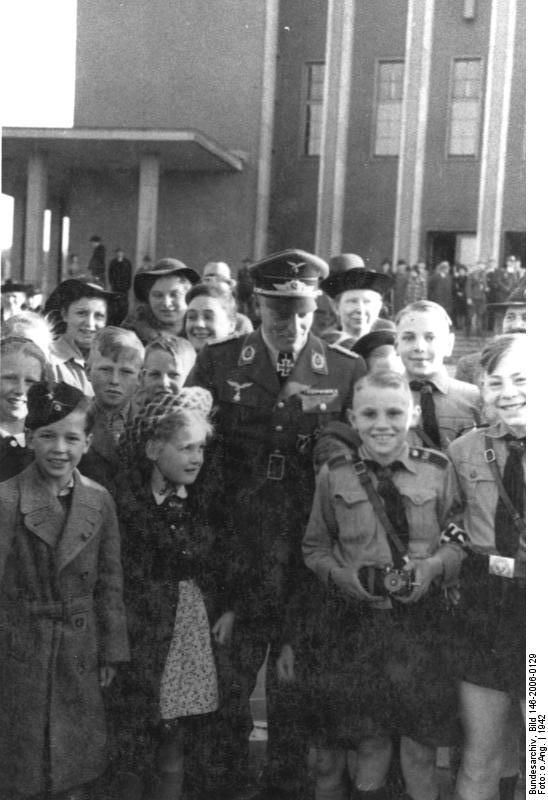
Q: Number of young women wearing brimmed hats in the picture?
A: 3